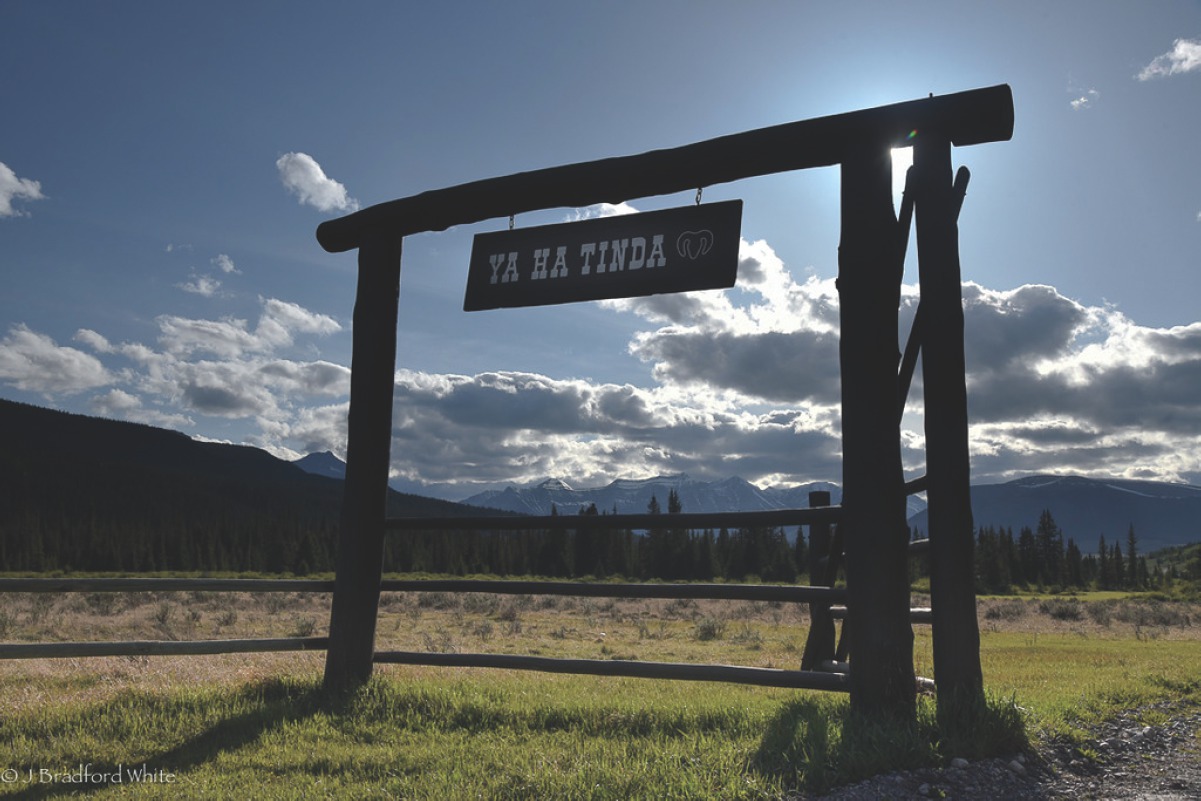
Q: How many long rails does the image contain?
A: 5